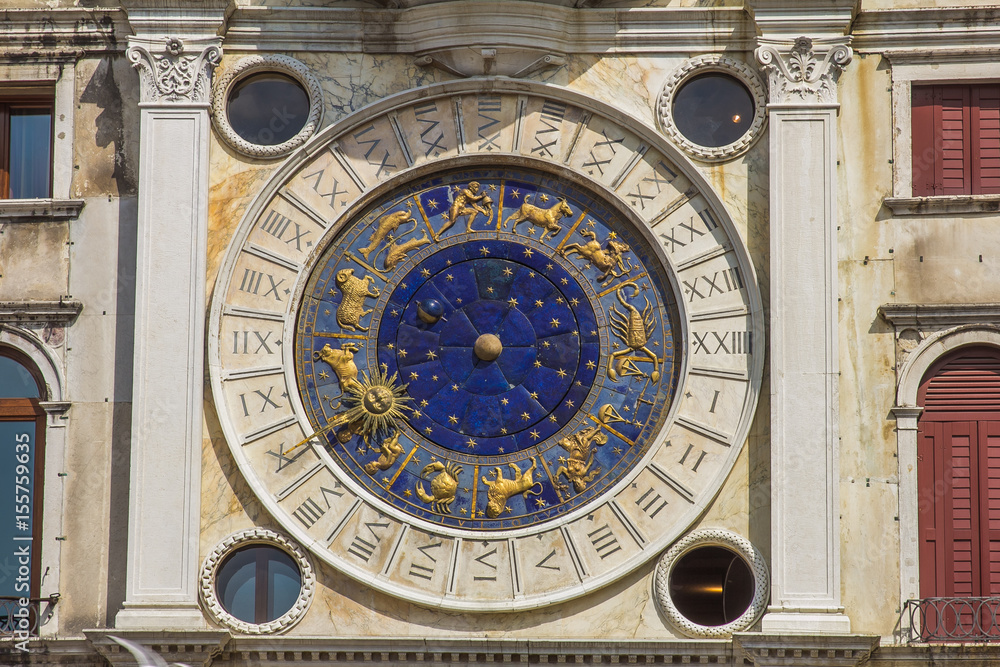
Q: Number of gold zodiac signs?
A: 12